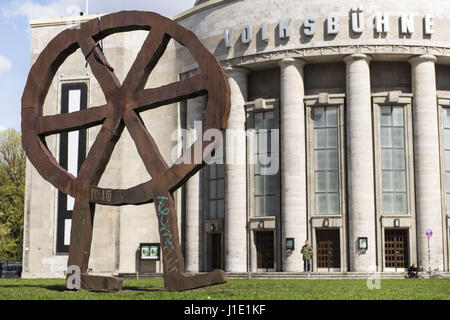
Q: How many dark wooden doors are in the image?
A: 4